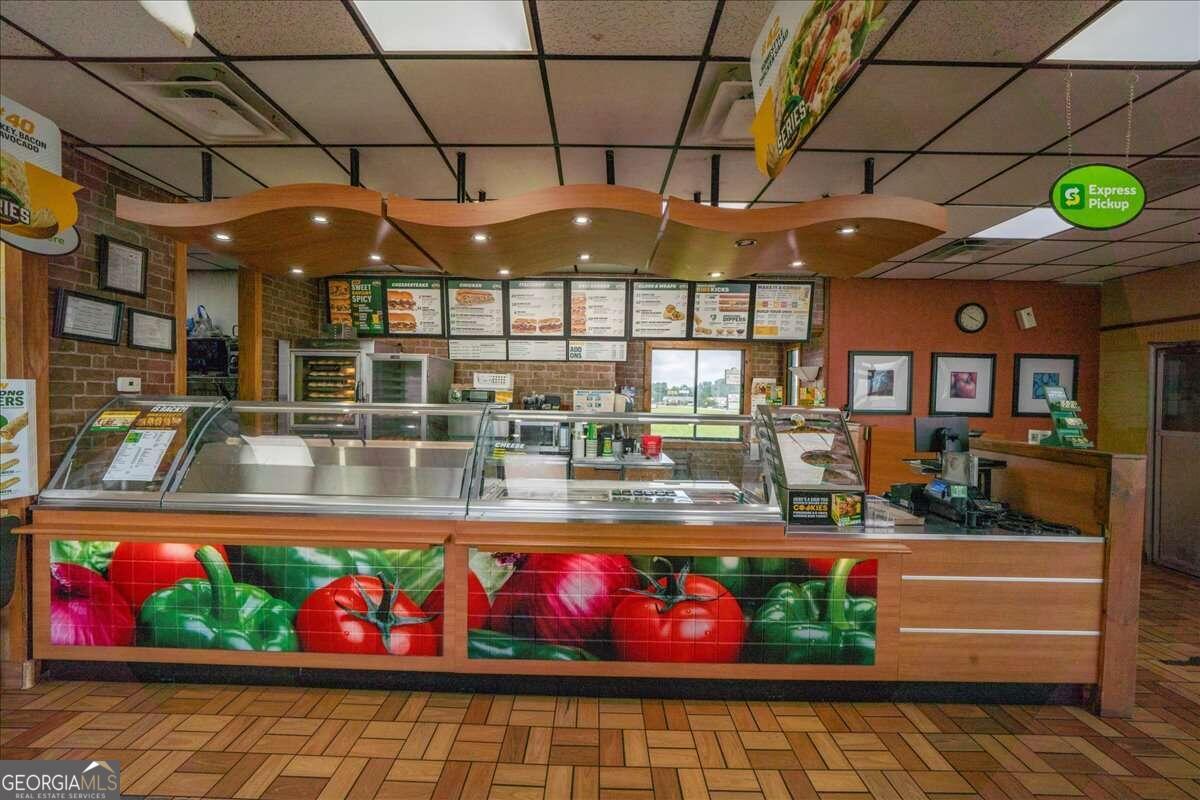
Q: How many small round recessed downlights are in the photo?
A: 12